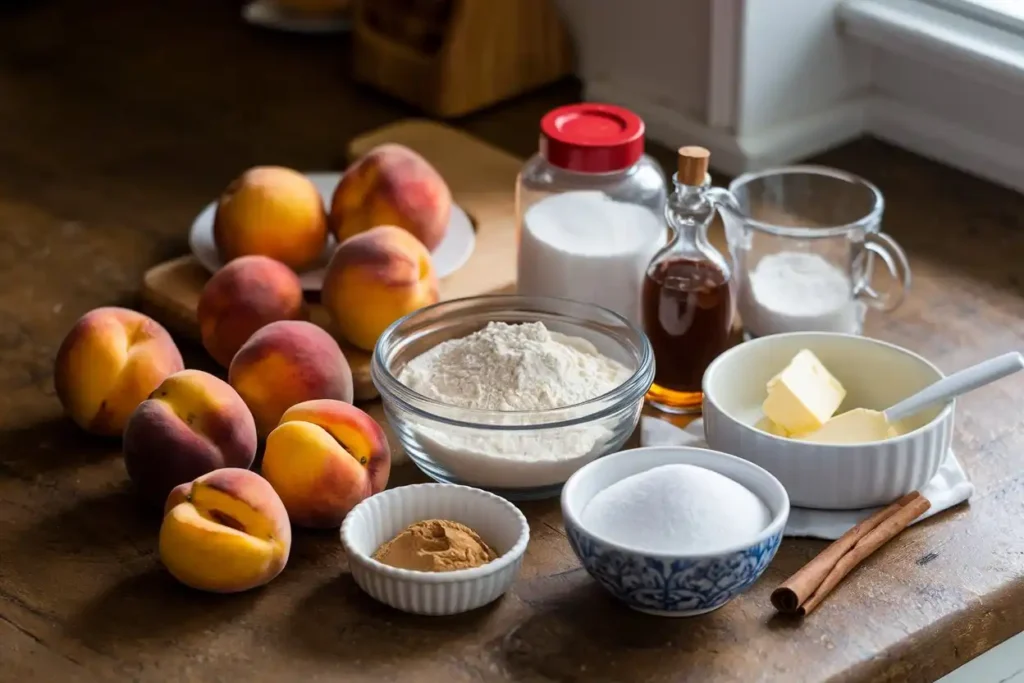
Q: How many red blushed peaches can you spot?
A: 9